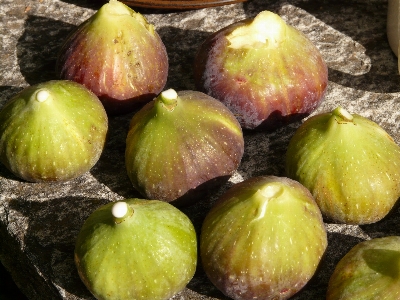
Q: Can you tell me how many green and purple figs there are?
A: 8